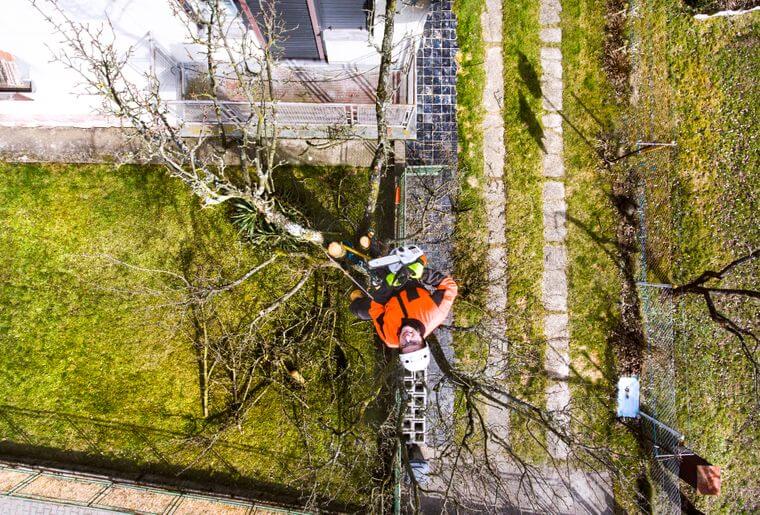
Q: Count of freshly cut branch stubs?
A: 2